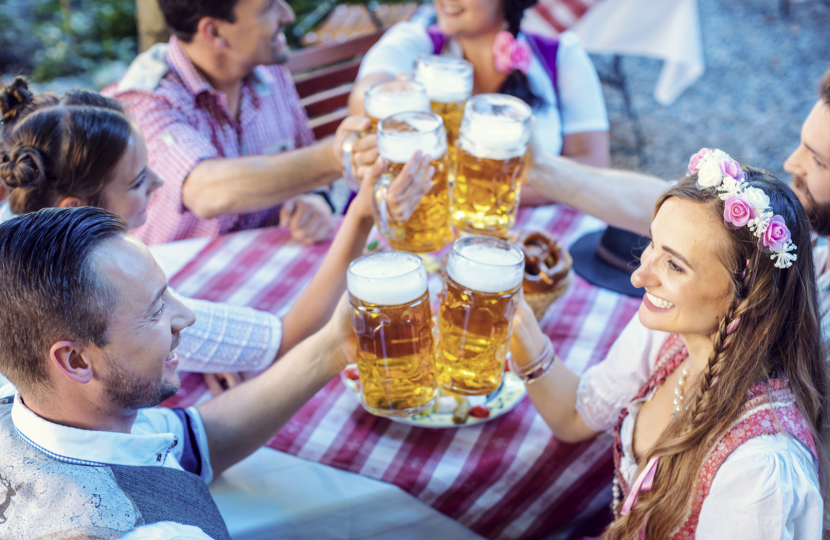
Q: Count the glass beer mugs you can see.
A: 6